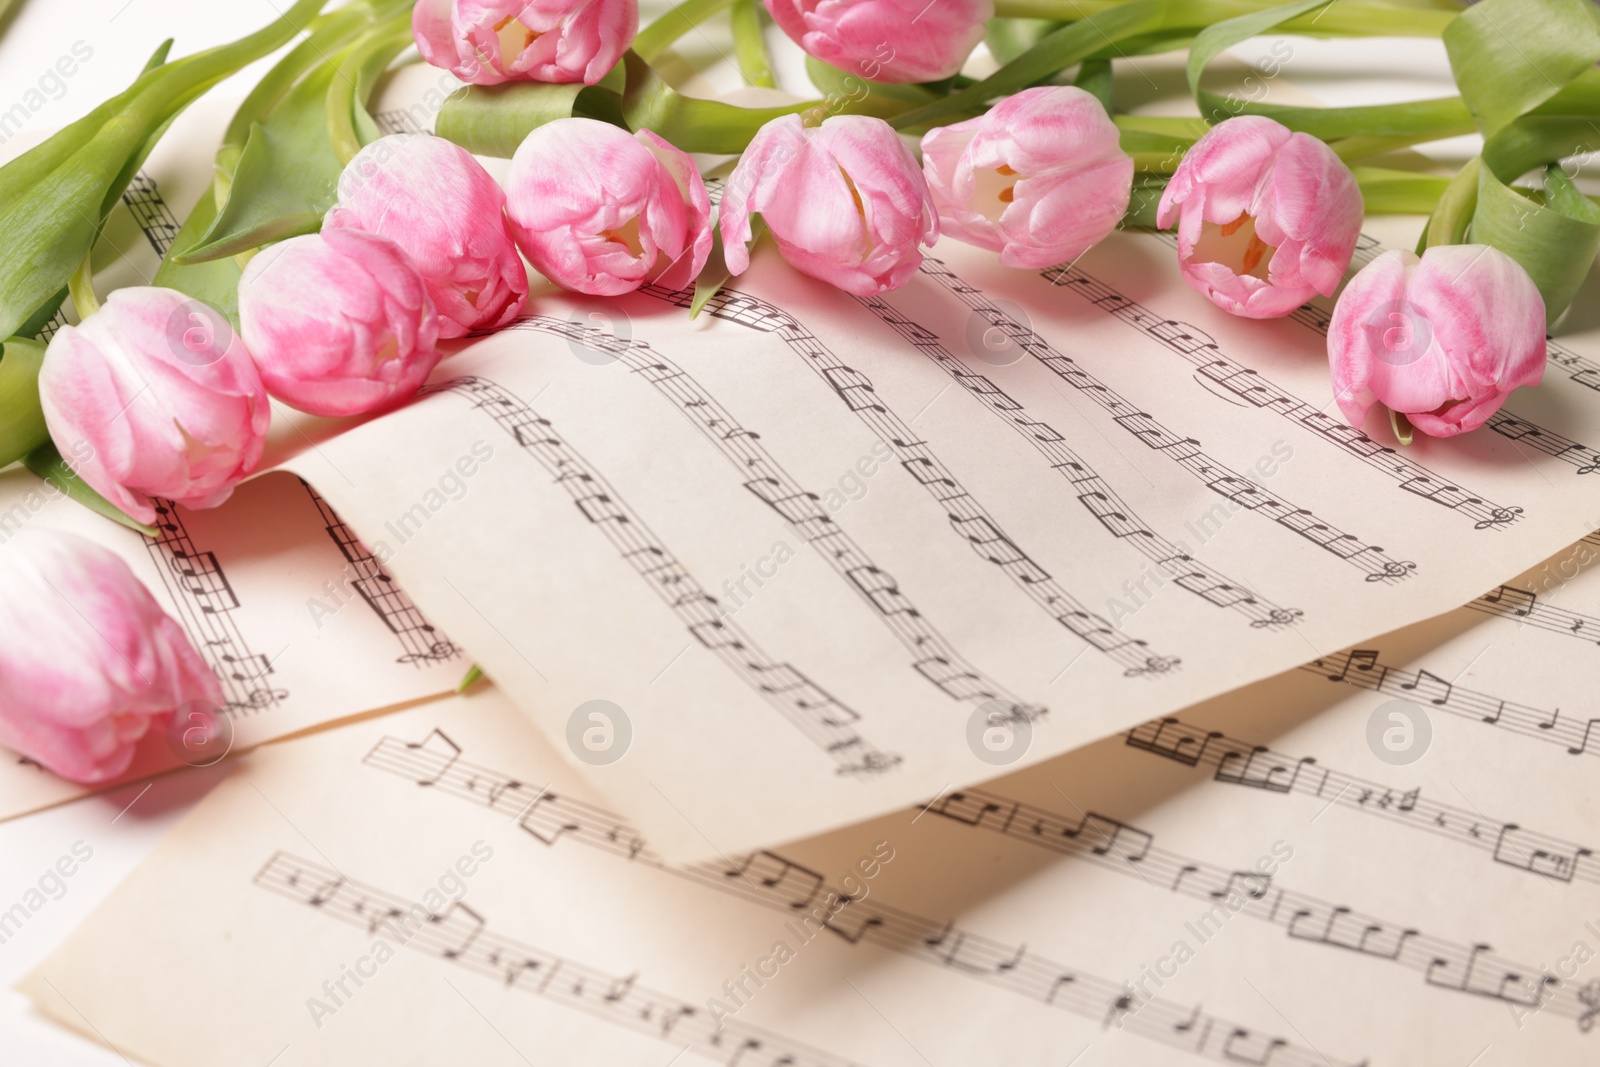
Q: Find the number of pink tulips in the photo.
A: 11